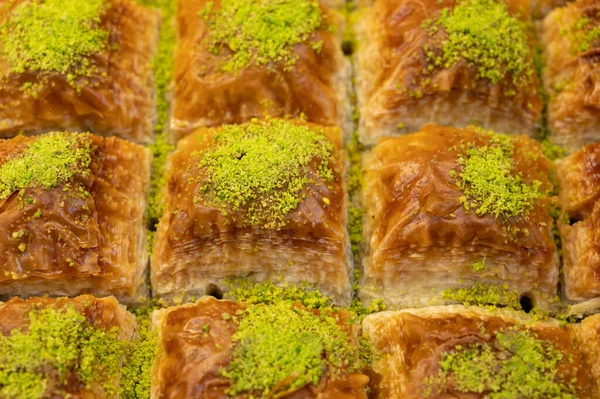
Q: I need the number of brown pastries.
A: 12